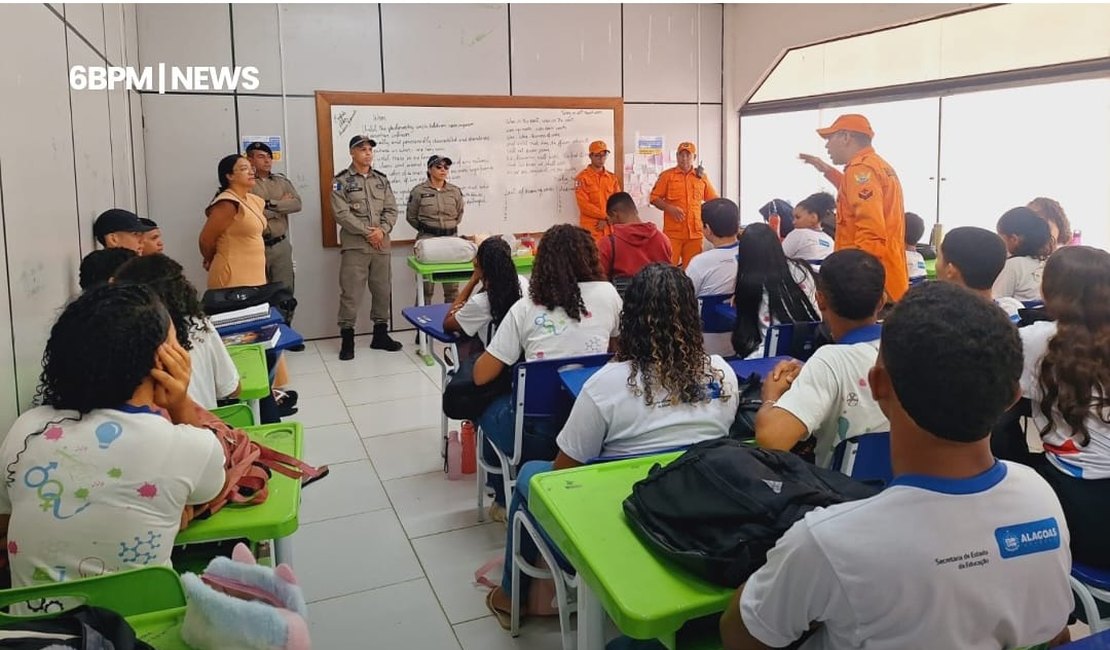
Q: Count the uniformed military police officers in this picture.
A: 3